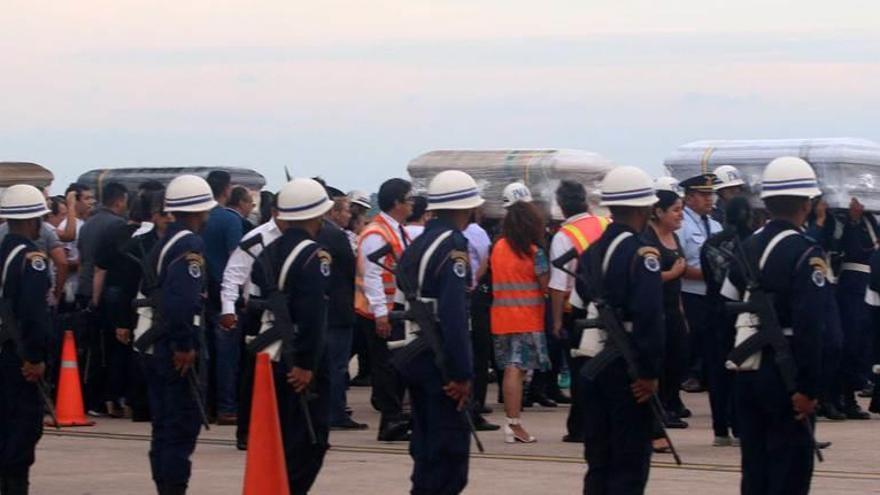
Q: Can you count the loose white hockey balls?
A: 0